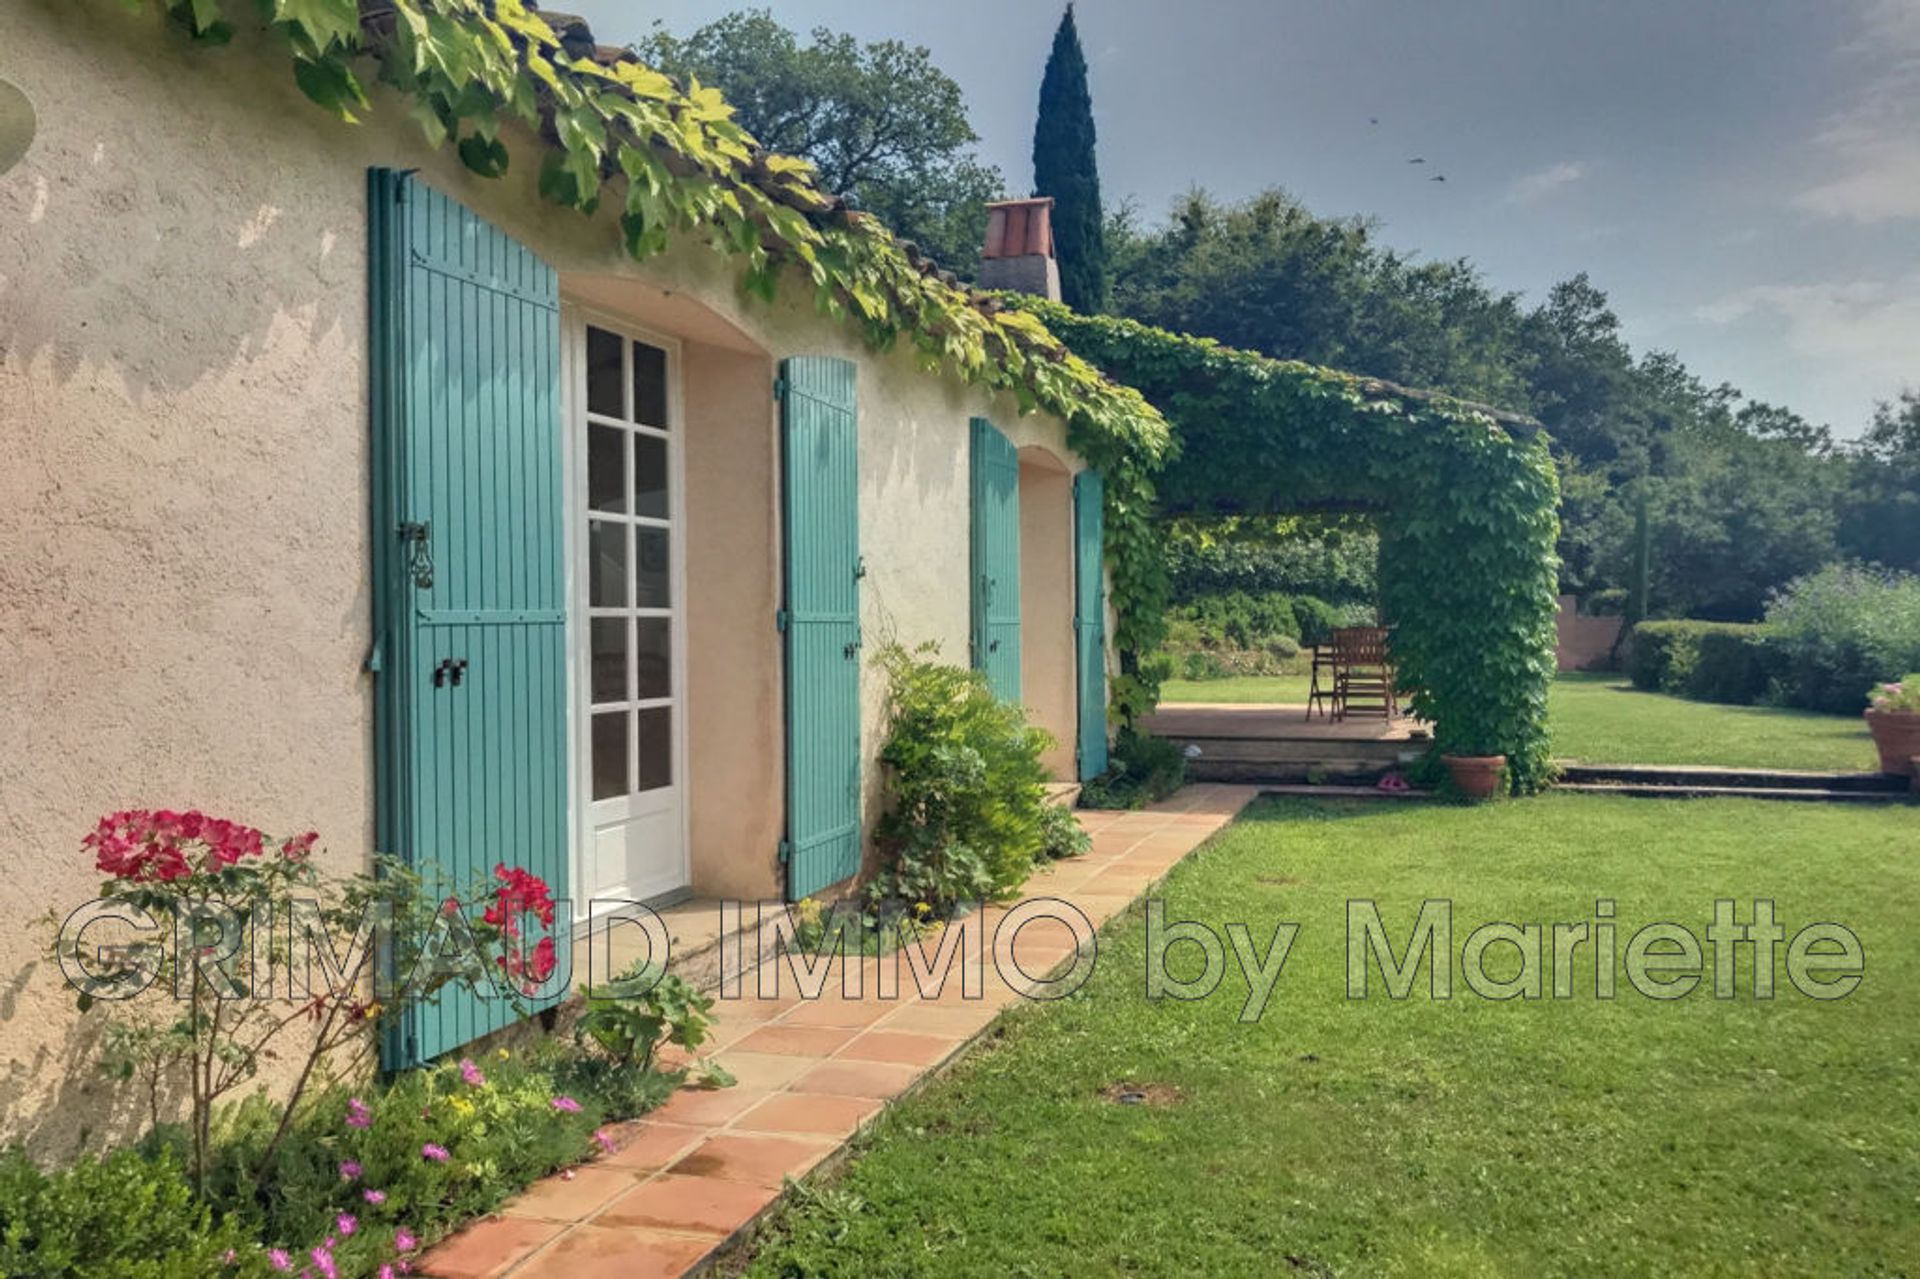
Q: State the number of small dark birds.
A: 3